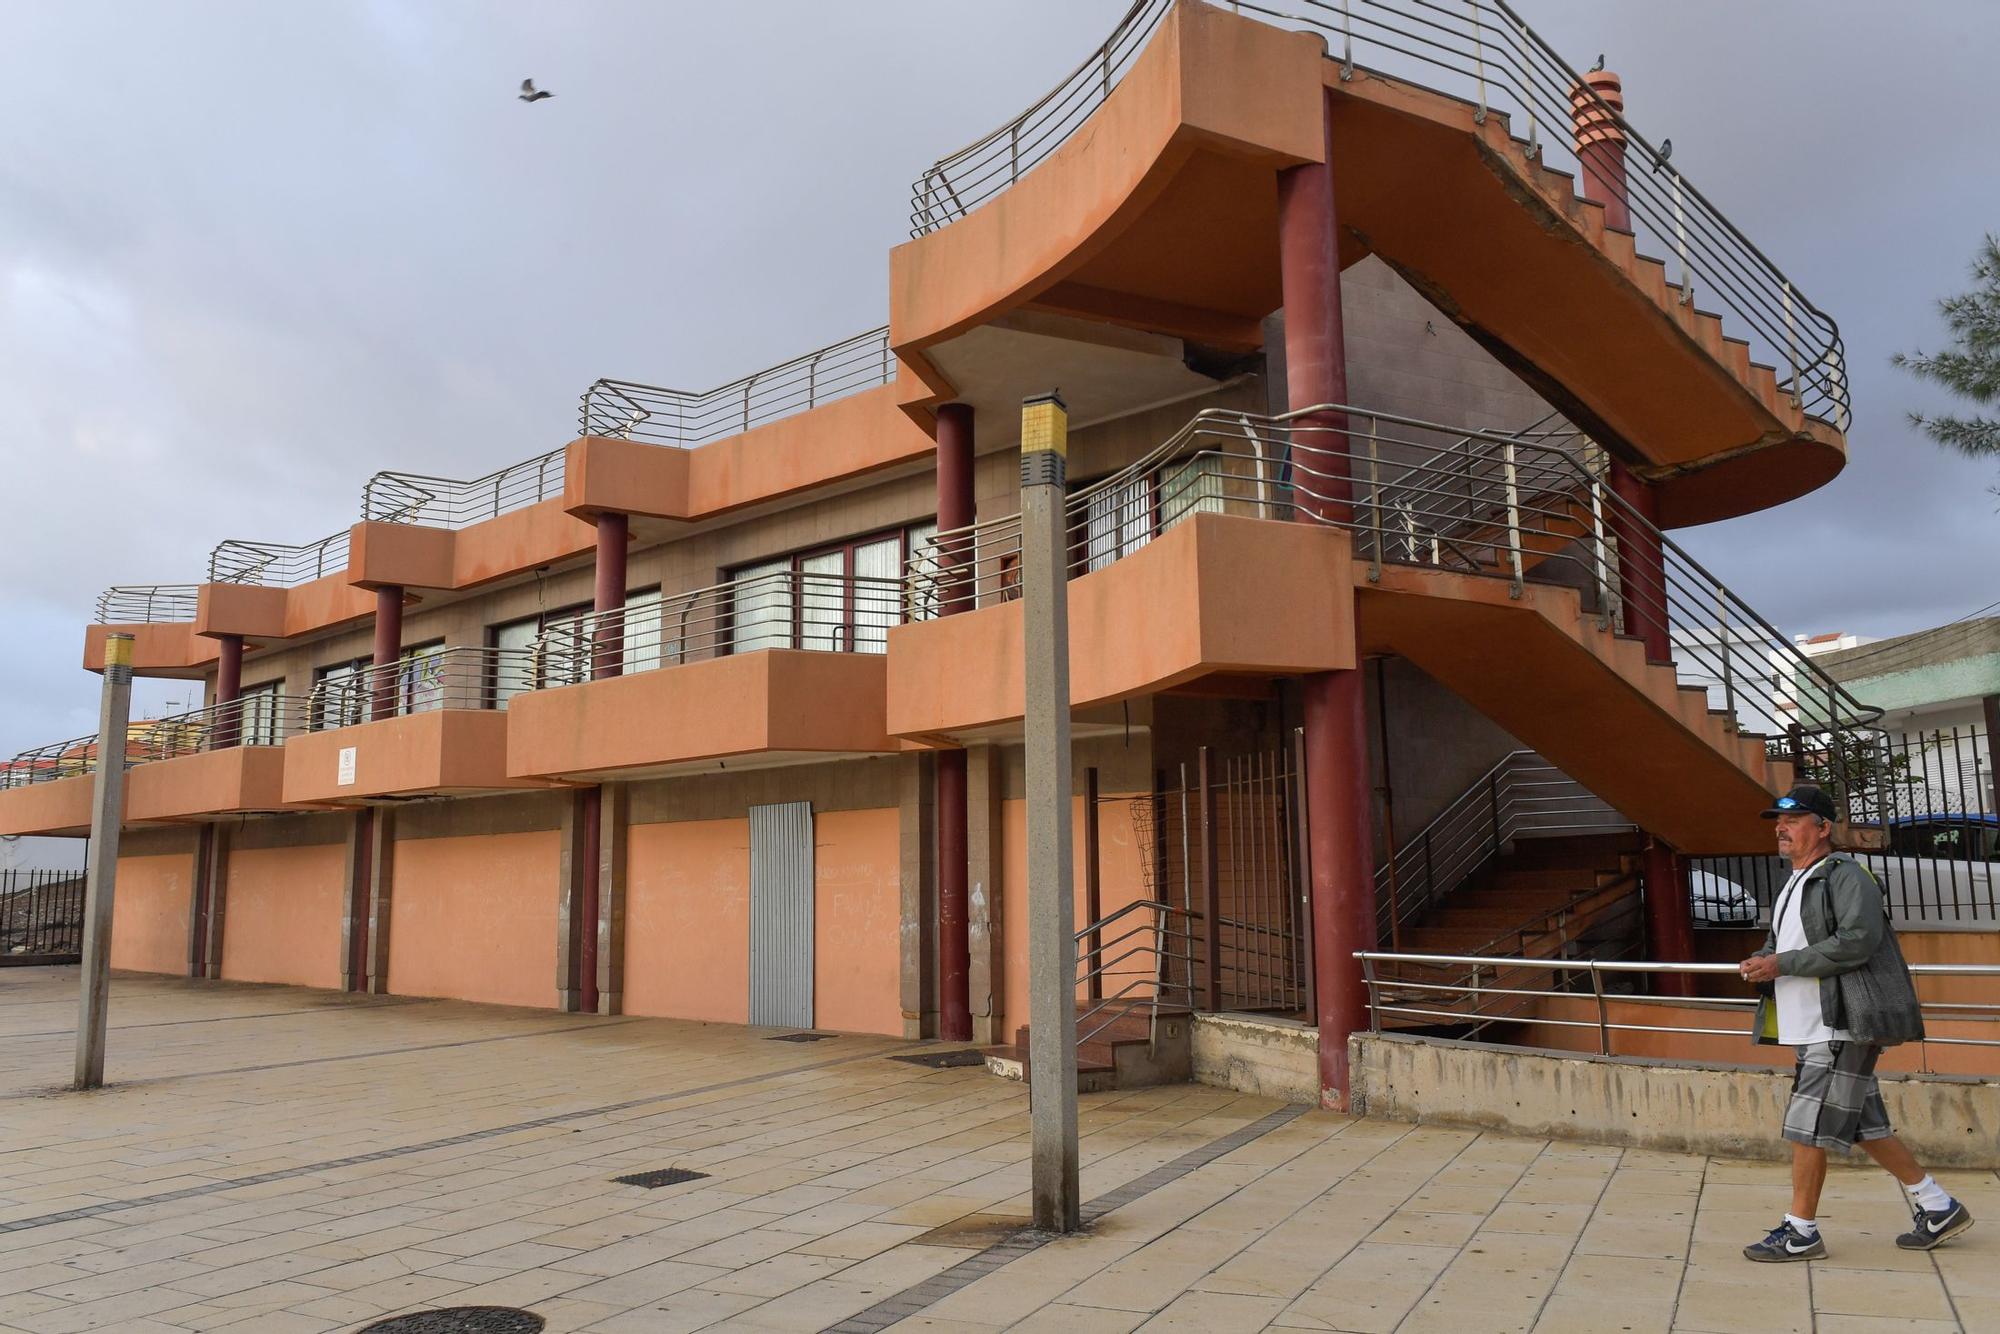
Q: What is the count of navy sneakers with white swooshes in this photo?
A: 2